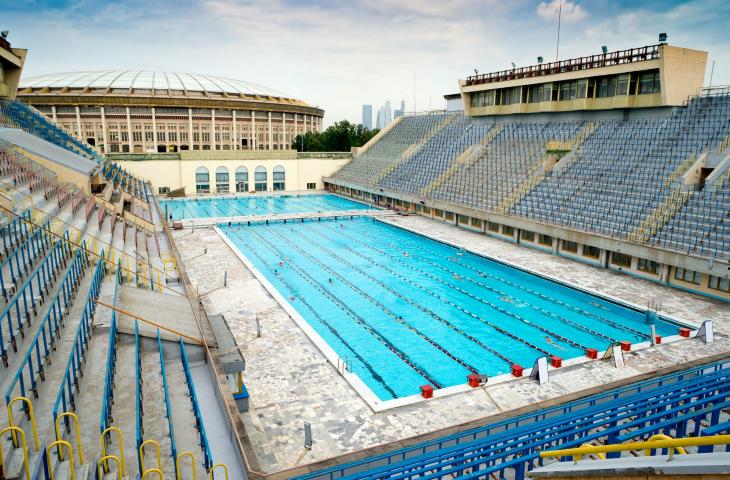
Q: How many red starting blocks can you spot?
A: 8